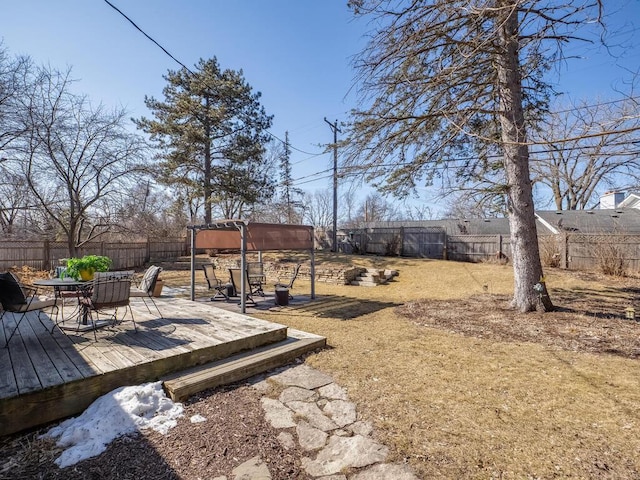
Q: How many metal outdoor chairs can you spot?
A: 8